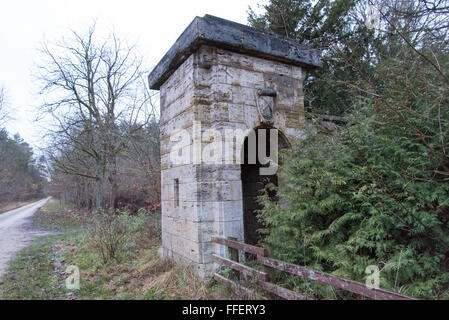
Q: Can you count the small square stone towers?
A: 1